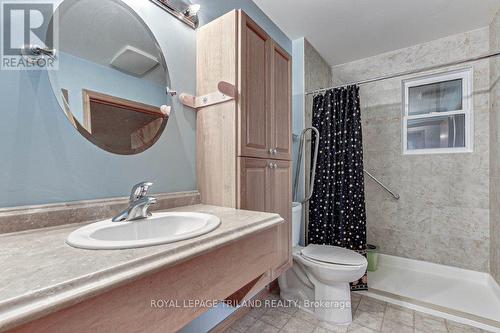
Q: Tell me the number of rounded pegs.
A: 2